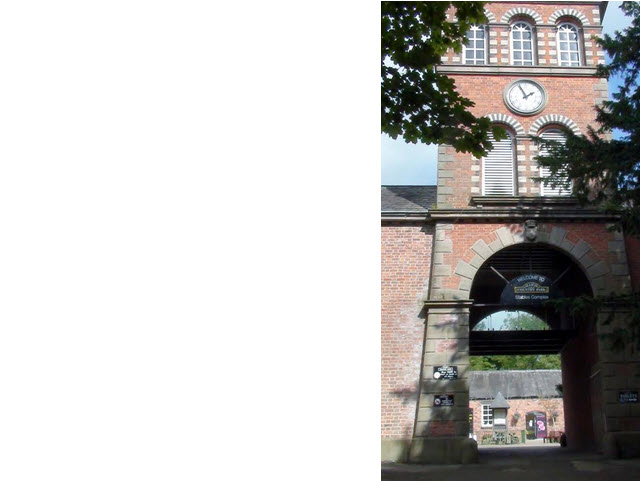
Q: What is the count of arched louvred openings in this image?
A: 2